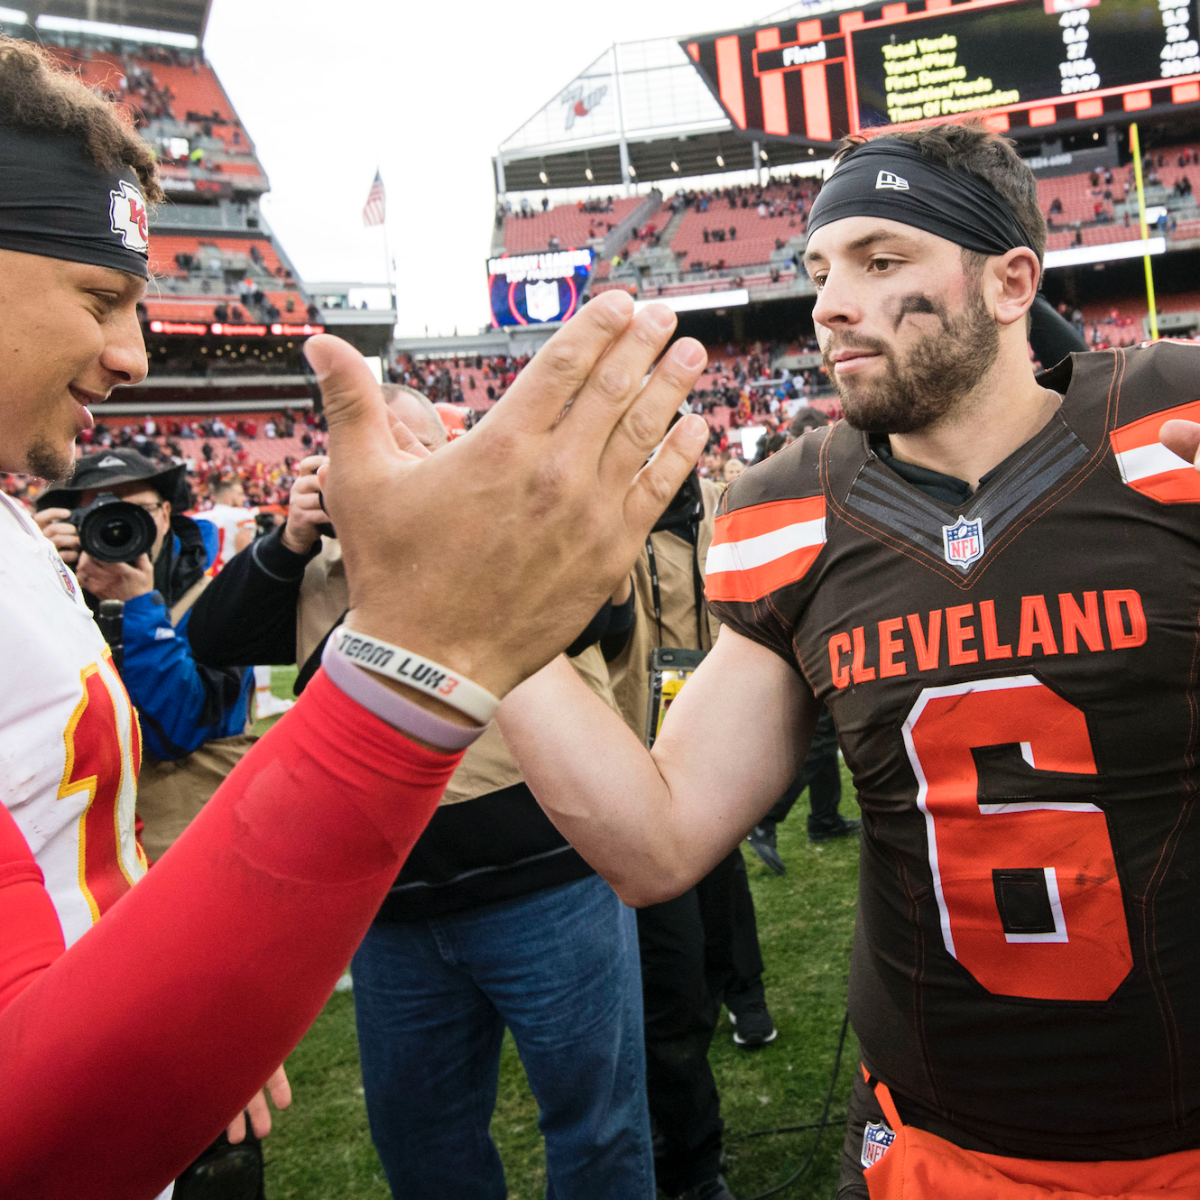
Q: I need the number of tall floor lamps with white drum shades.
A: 0